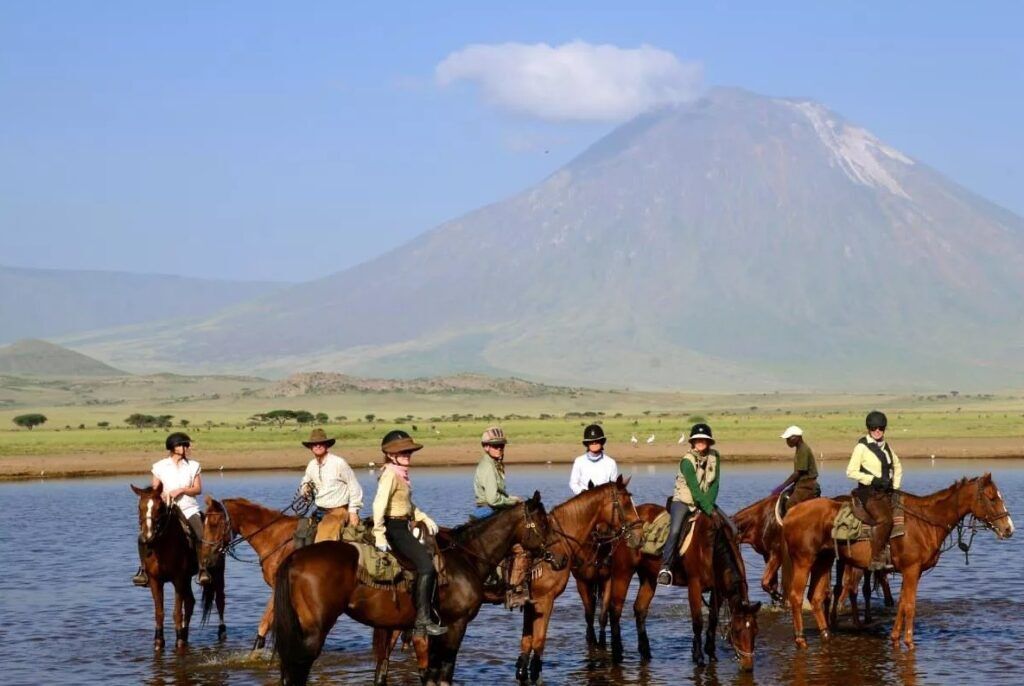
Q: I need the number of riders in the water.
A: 8